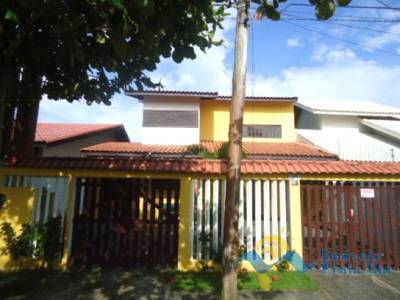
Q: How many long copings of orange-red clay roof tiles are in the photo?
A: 1